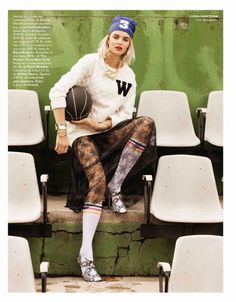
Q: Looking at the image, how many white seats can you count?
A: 7